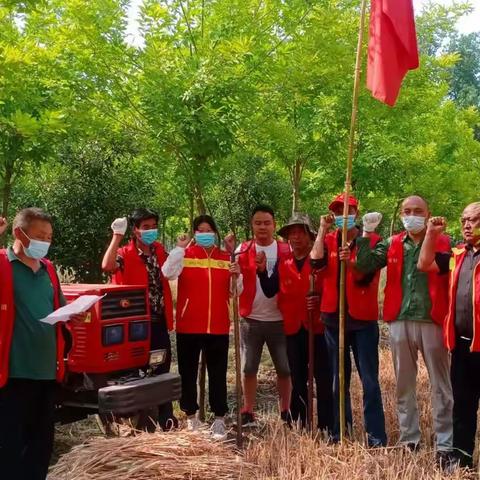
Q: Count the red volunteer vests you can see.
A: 8